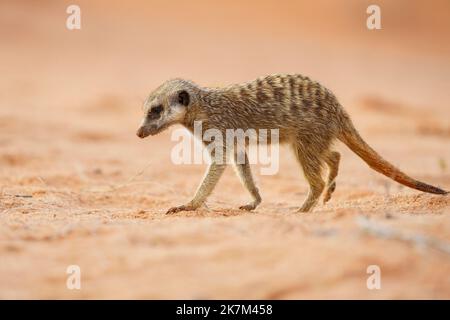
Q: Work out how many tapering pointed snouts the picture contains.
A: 1